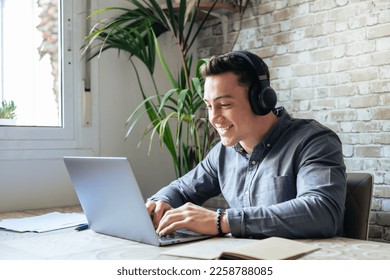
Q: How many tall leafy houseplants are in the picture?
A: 1